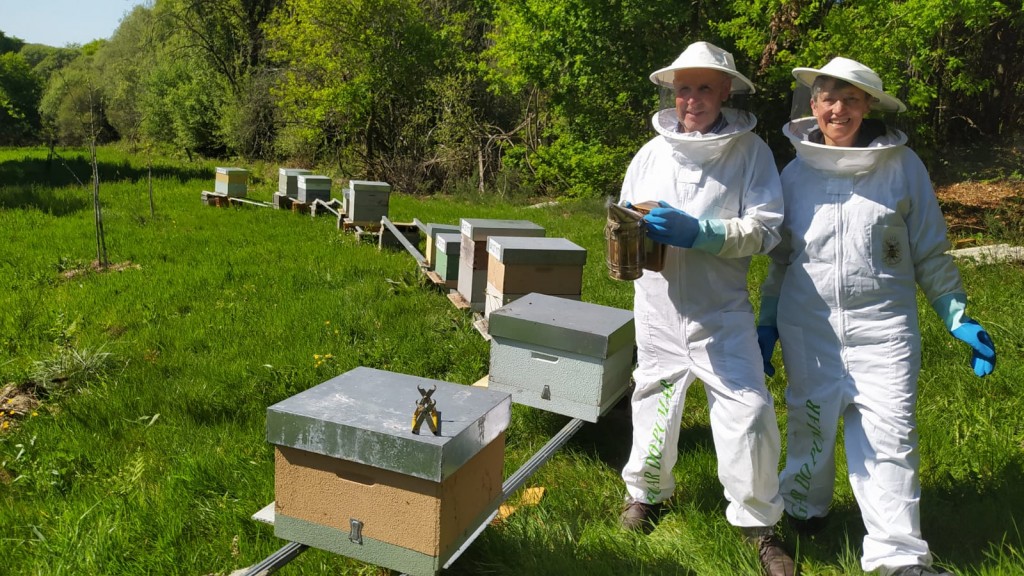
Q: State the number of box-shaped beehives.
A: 11